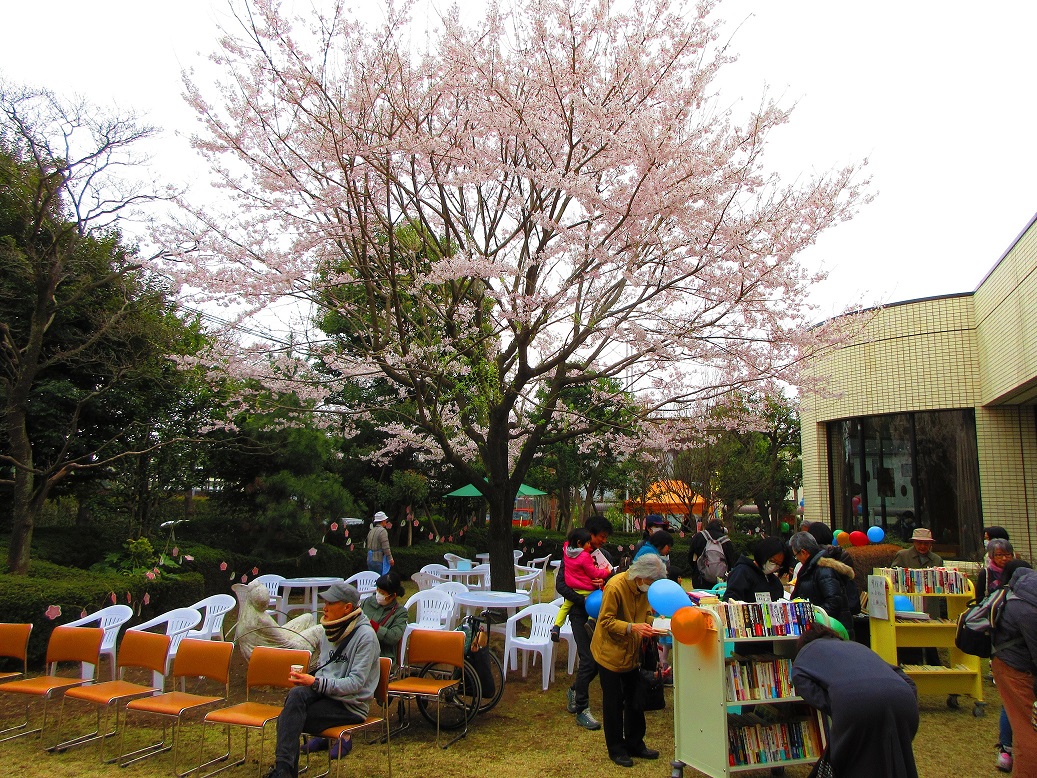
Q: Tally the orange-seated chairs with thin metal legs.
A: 7